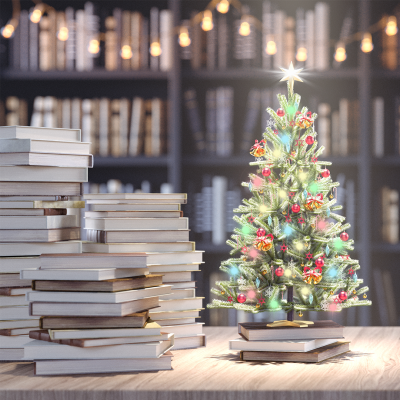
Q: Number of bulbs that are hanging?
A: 15